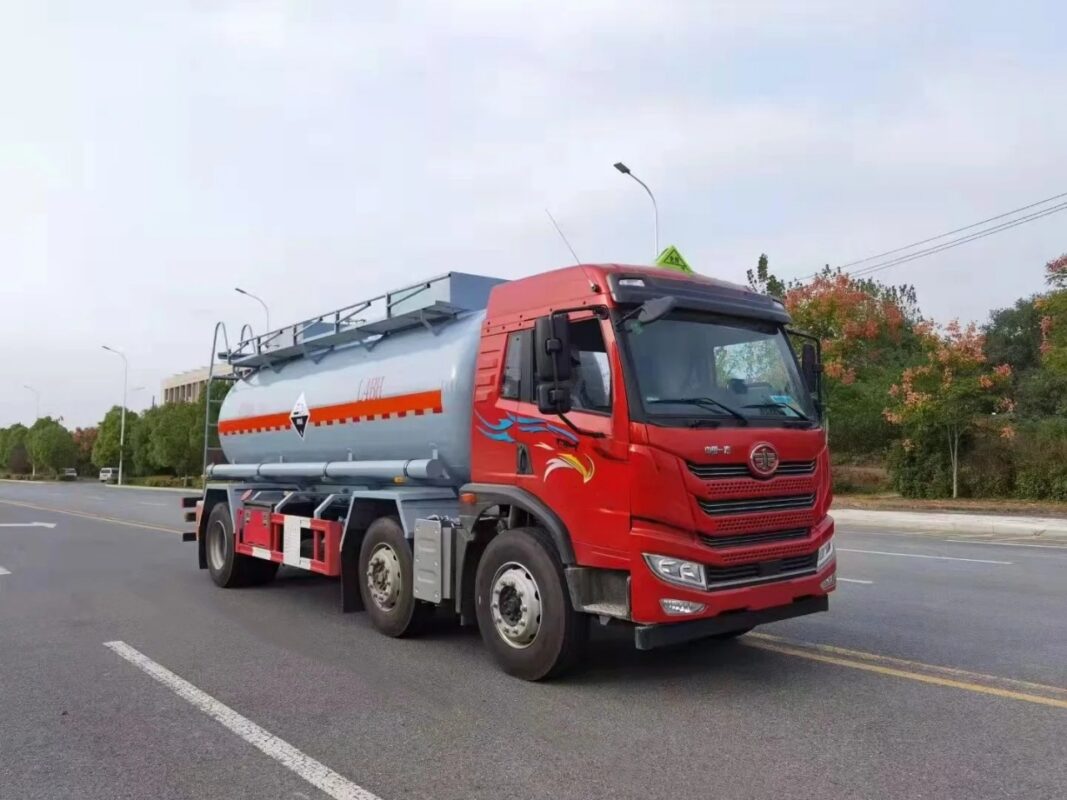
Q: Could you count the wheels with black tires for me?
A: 3